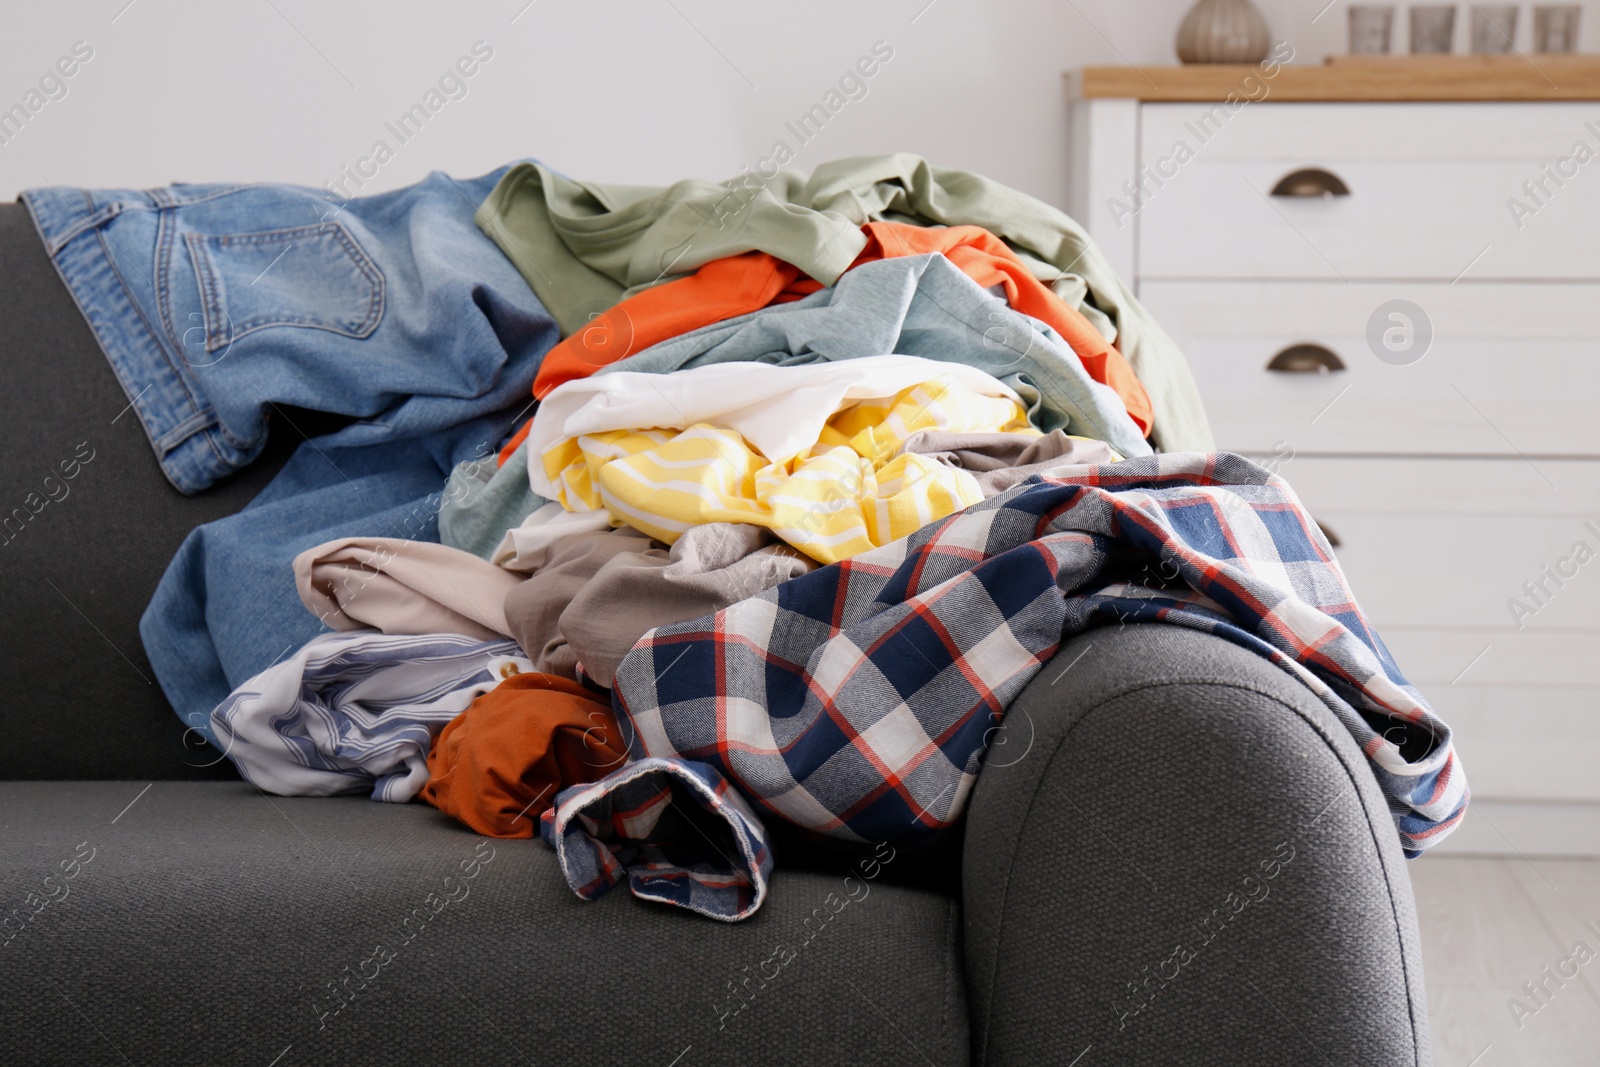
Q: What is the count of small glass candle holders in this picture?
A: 4